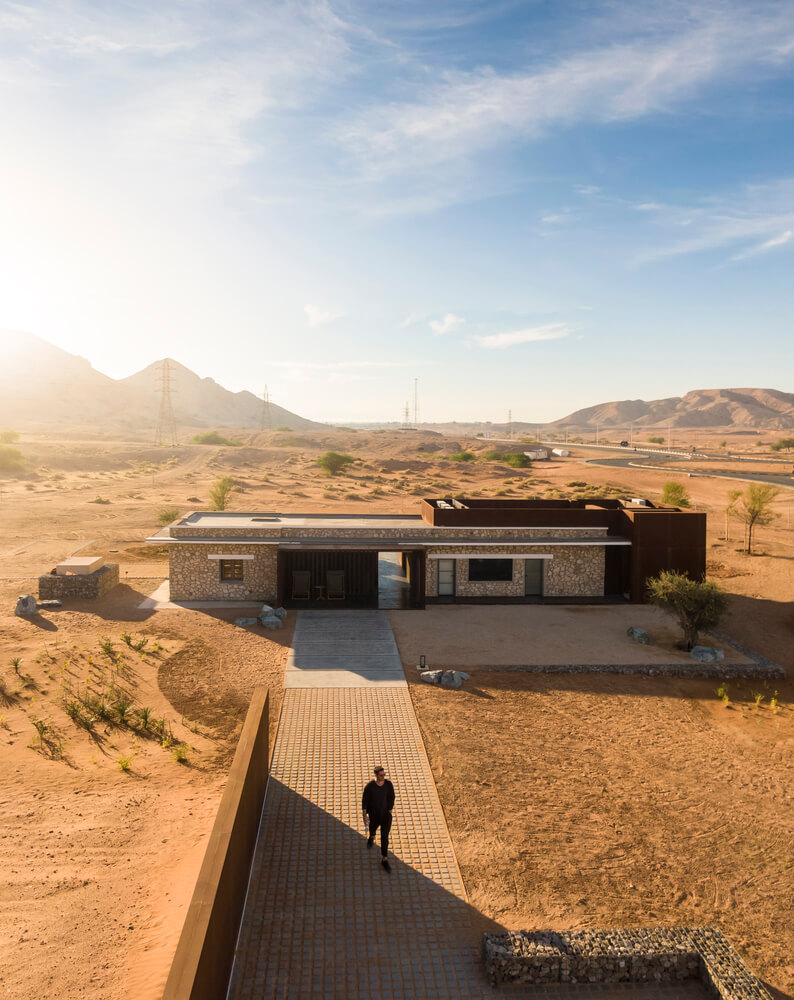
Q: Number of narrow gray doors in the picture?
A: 2